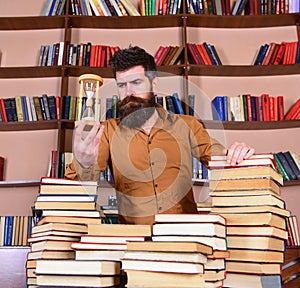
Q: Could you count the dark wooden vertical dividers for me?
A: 2